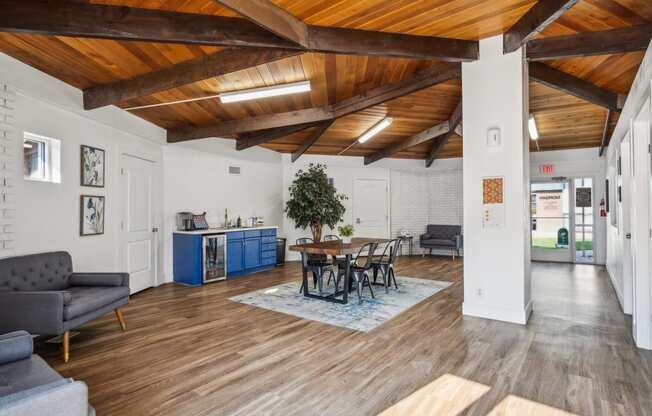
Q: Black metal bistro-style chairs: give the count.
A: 4